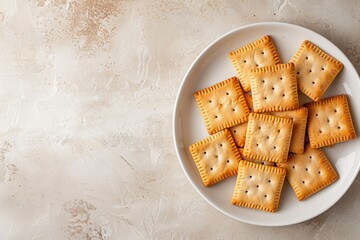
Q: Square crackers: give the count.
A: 11